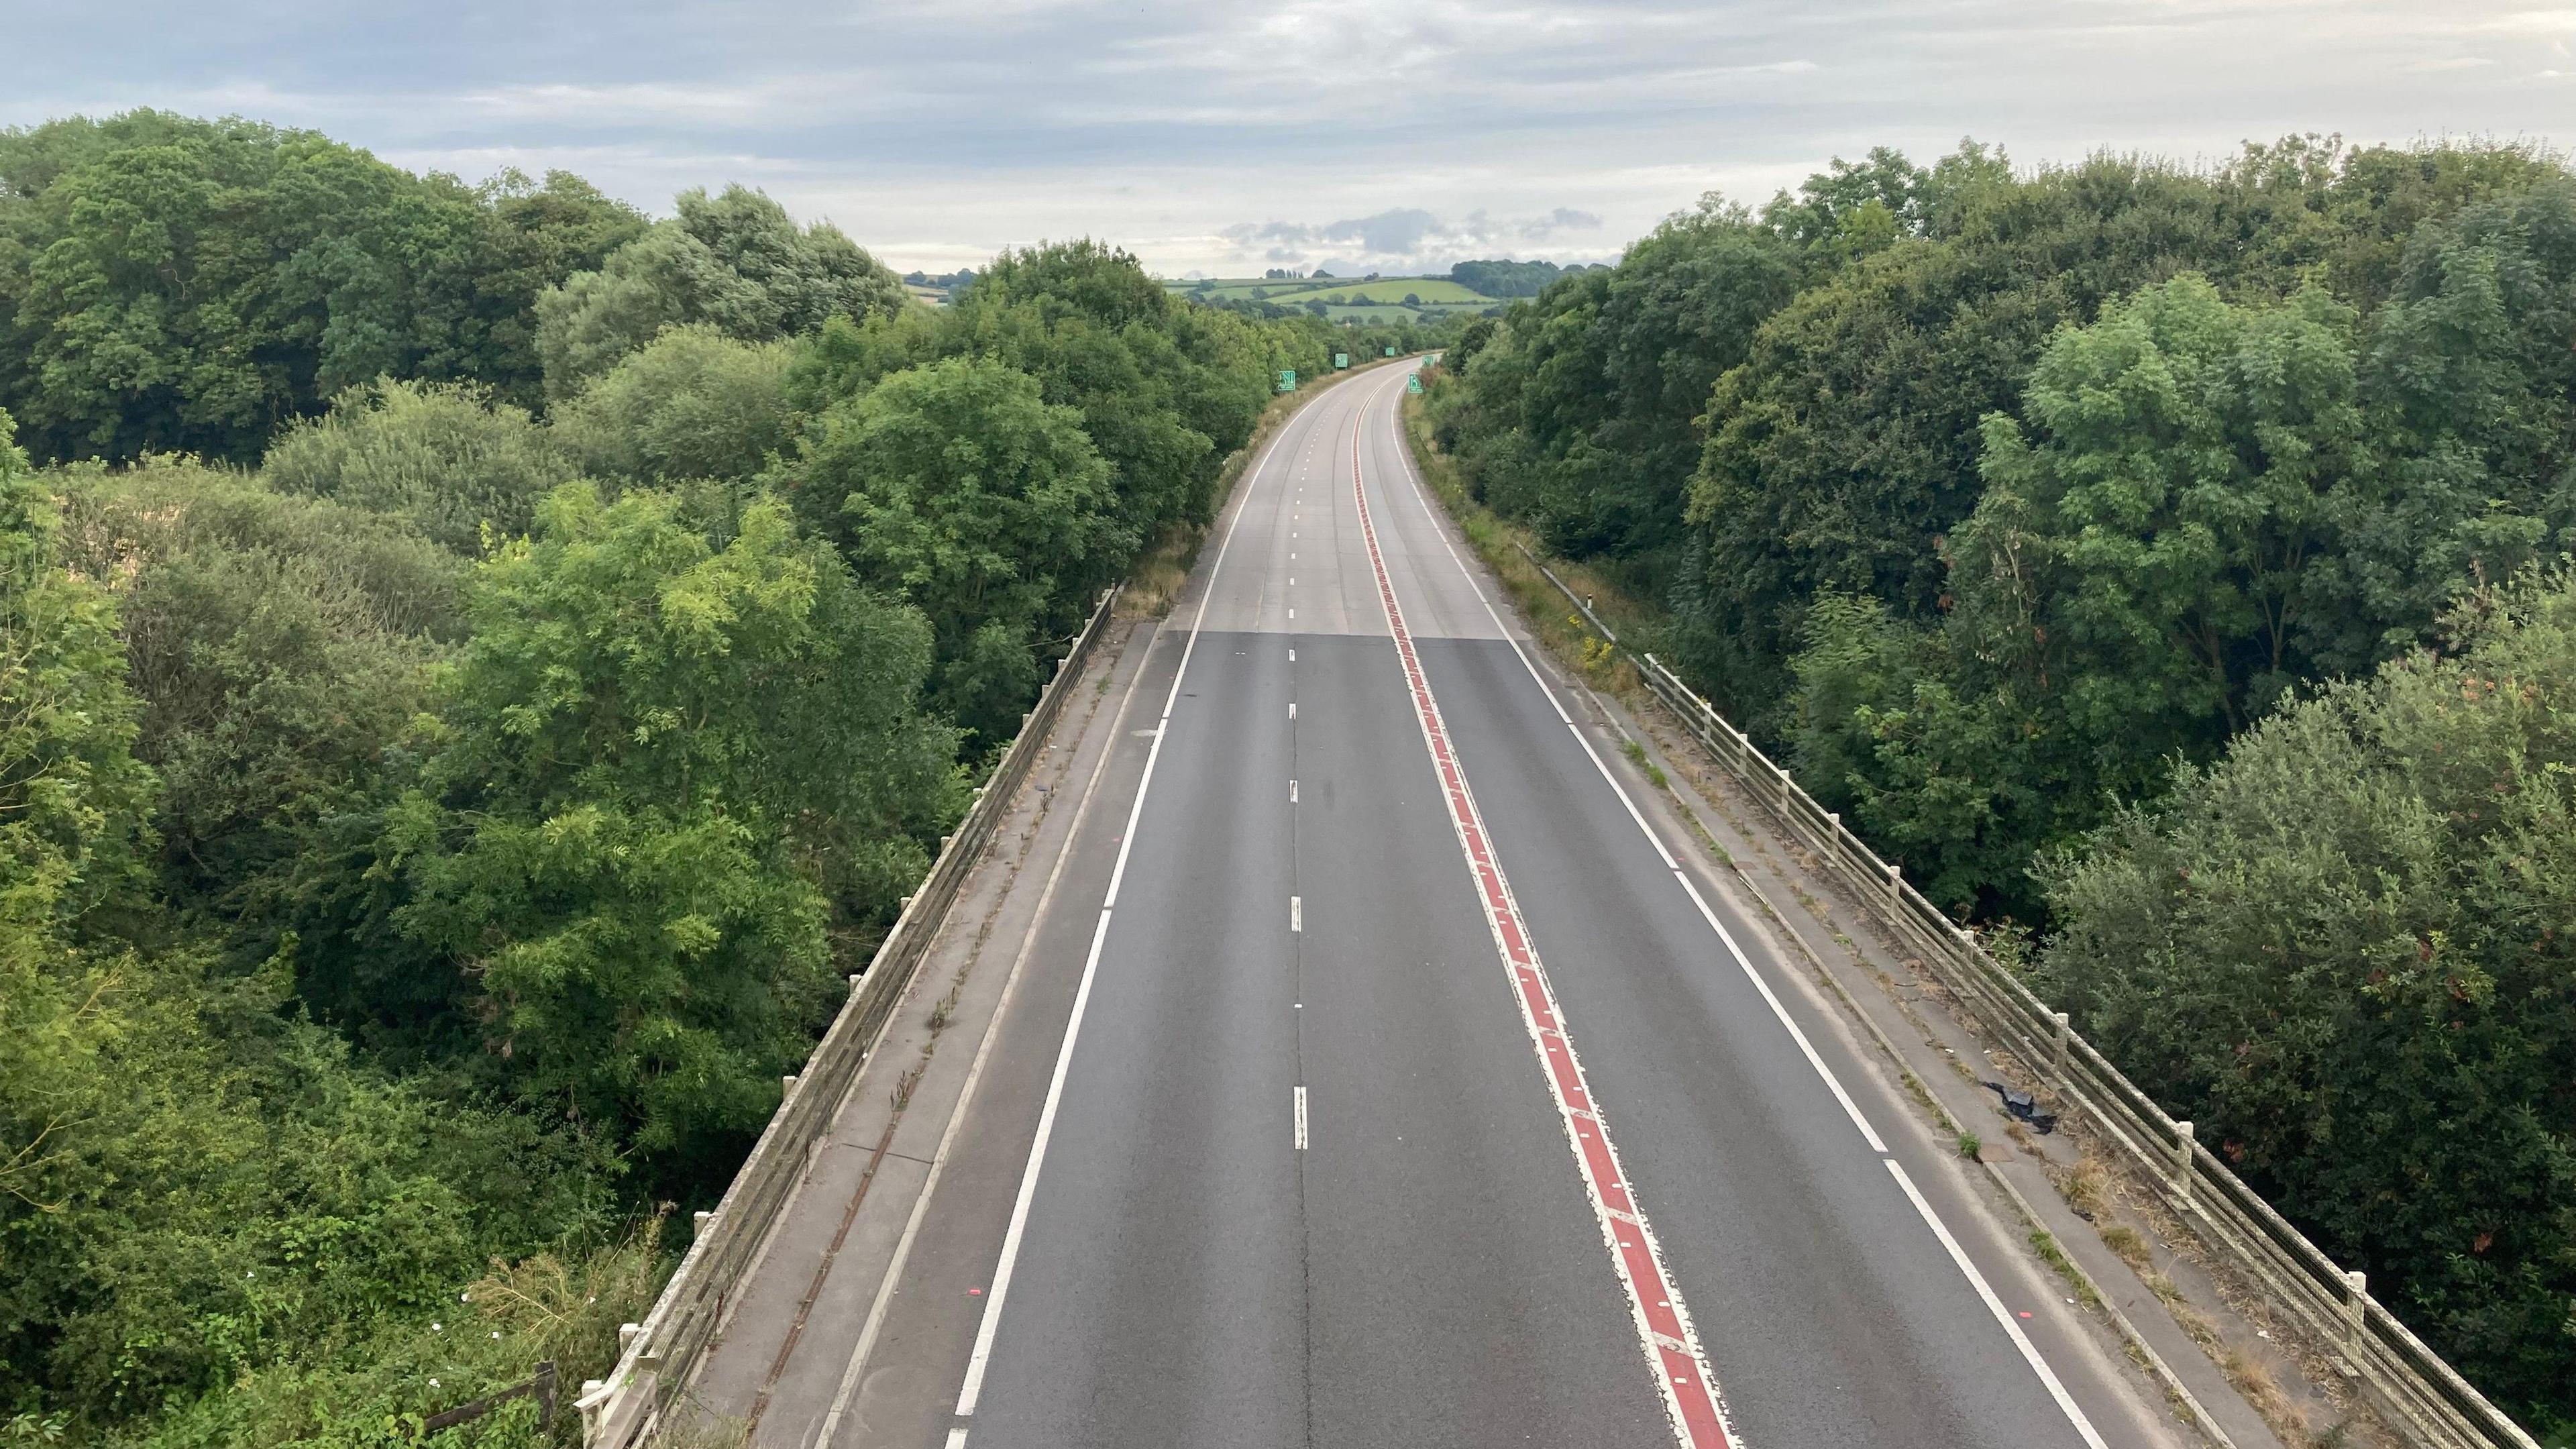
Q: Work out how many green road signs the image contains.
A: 5